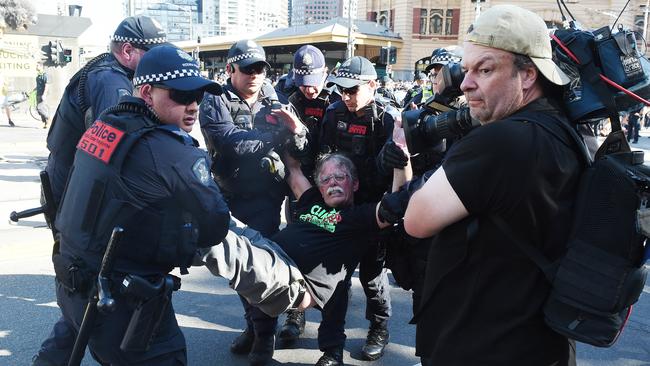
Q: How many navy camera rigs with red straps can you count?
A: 1